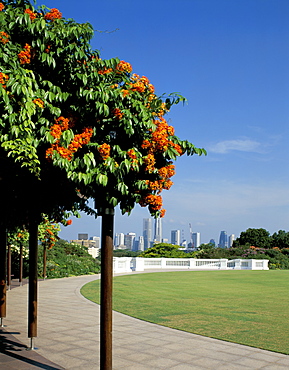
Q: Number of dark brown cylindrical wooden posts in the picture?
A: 6